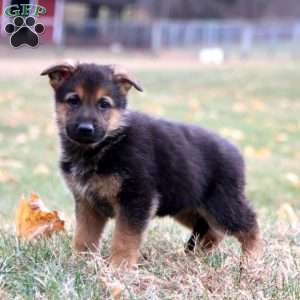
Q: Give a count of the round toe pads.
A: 4